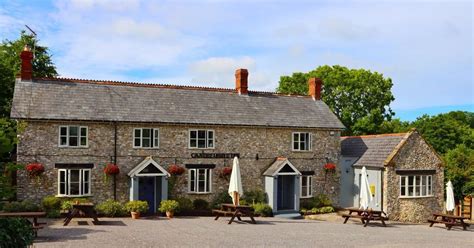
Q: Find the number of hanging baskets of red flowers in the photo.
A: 5